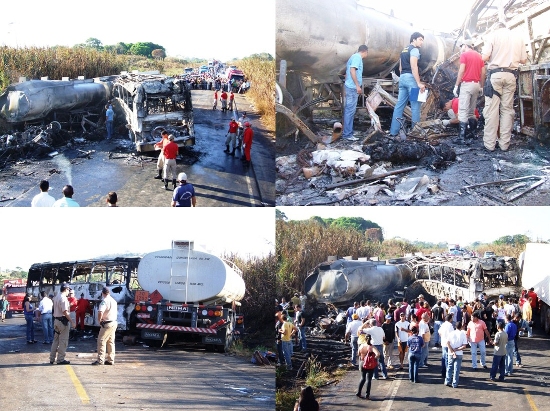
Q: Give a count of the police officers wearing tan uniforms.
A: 3